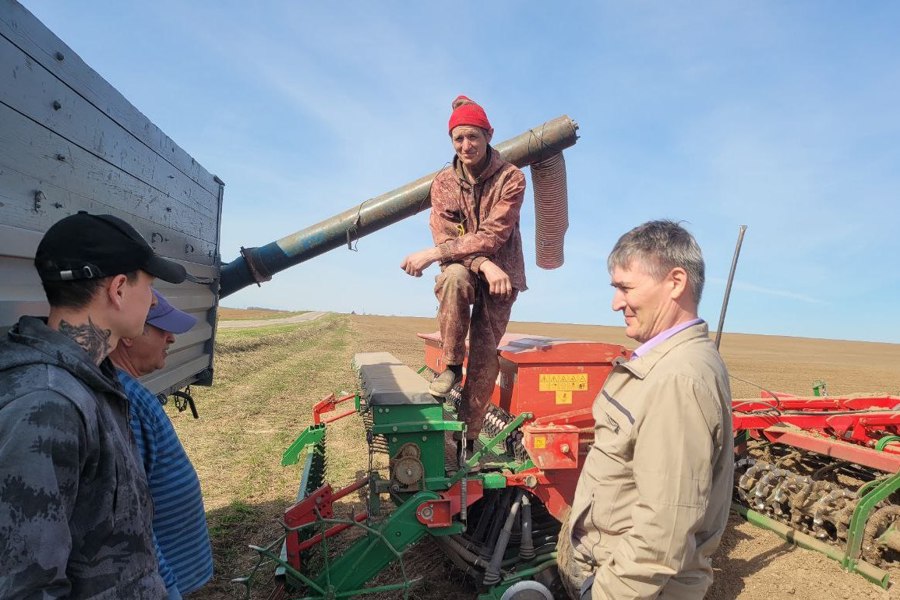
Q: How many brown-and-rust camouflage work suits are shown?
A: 1